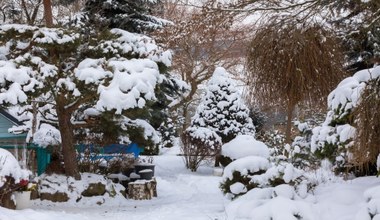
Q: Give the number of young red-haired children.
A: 0